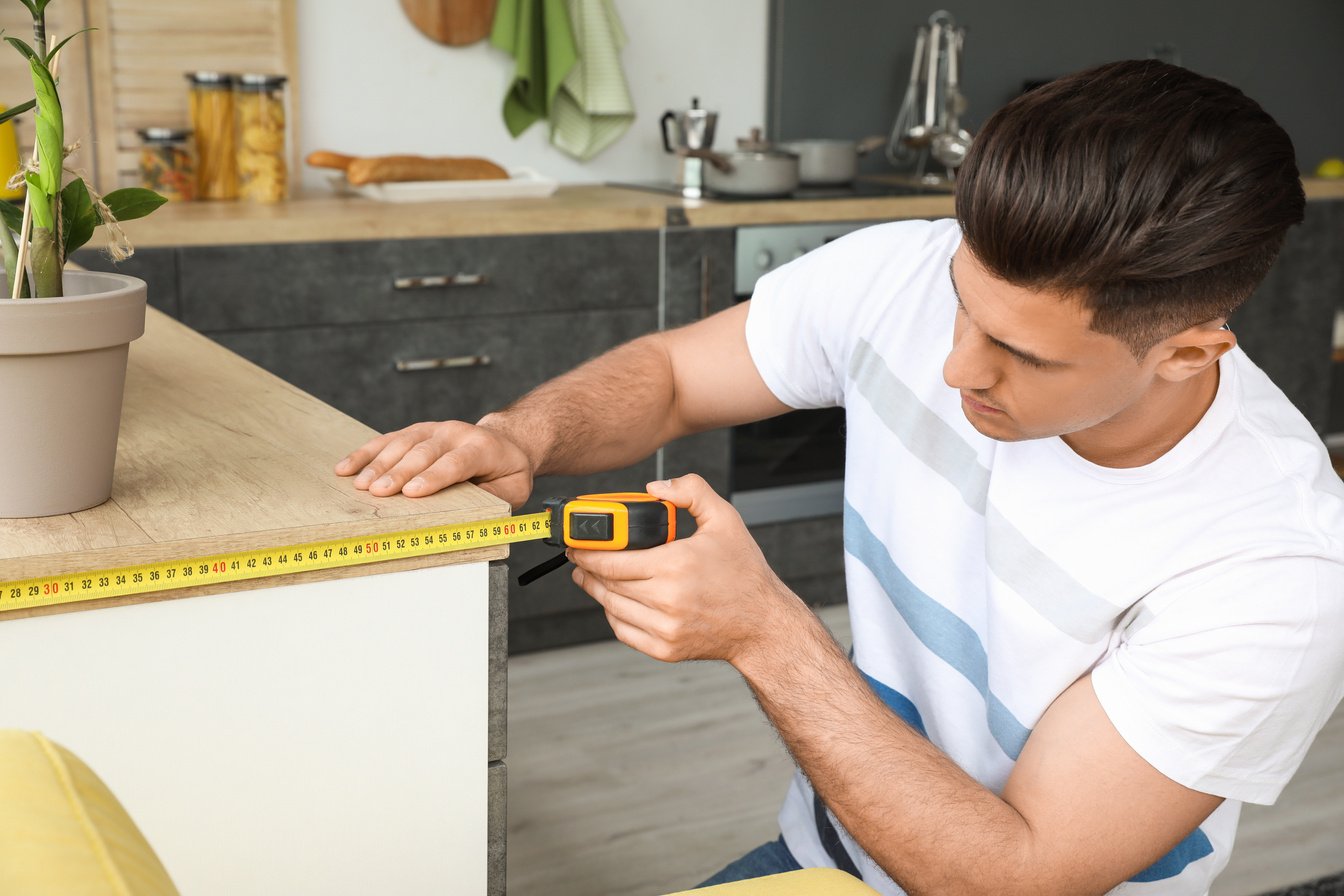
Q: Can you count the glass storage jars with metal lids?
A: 3